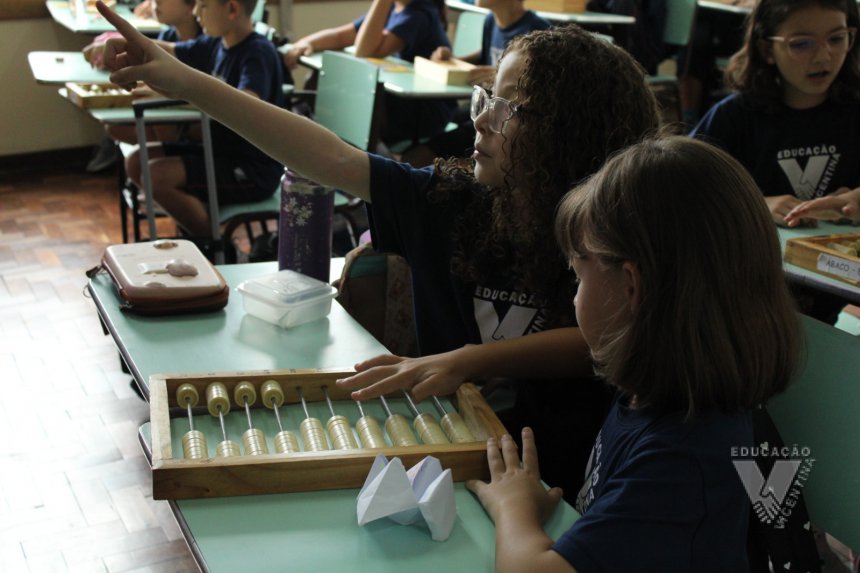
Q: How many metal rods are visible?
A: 10